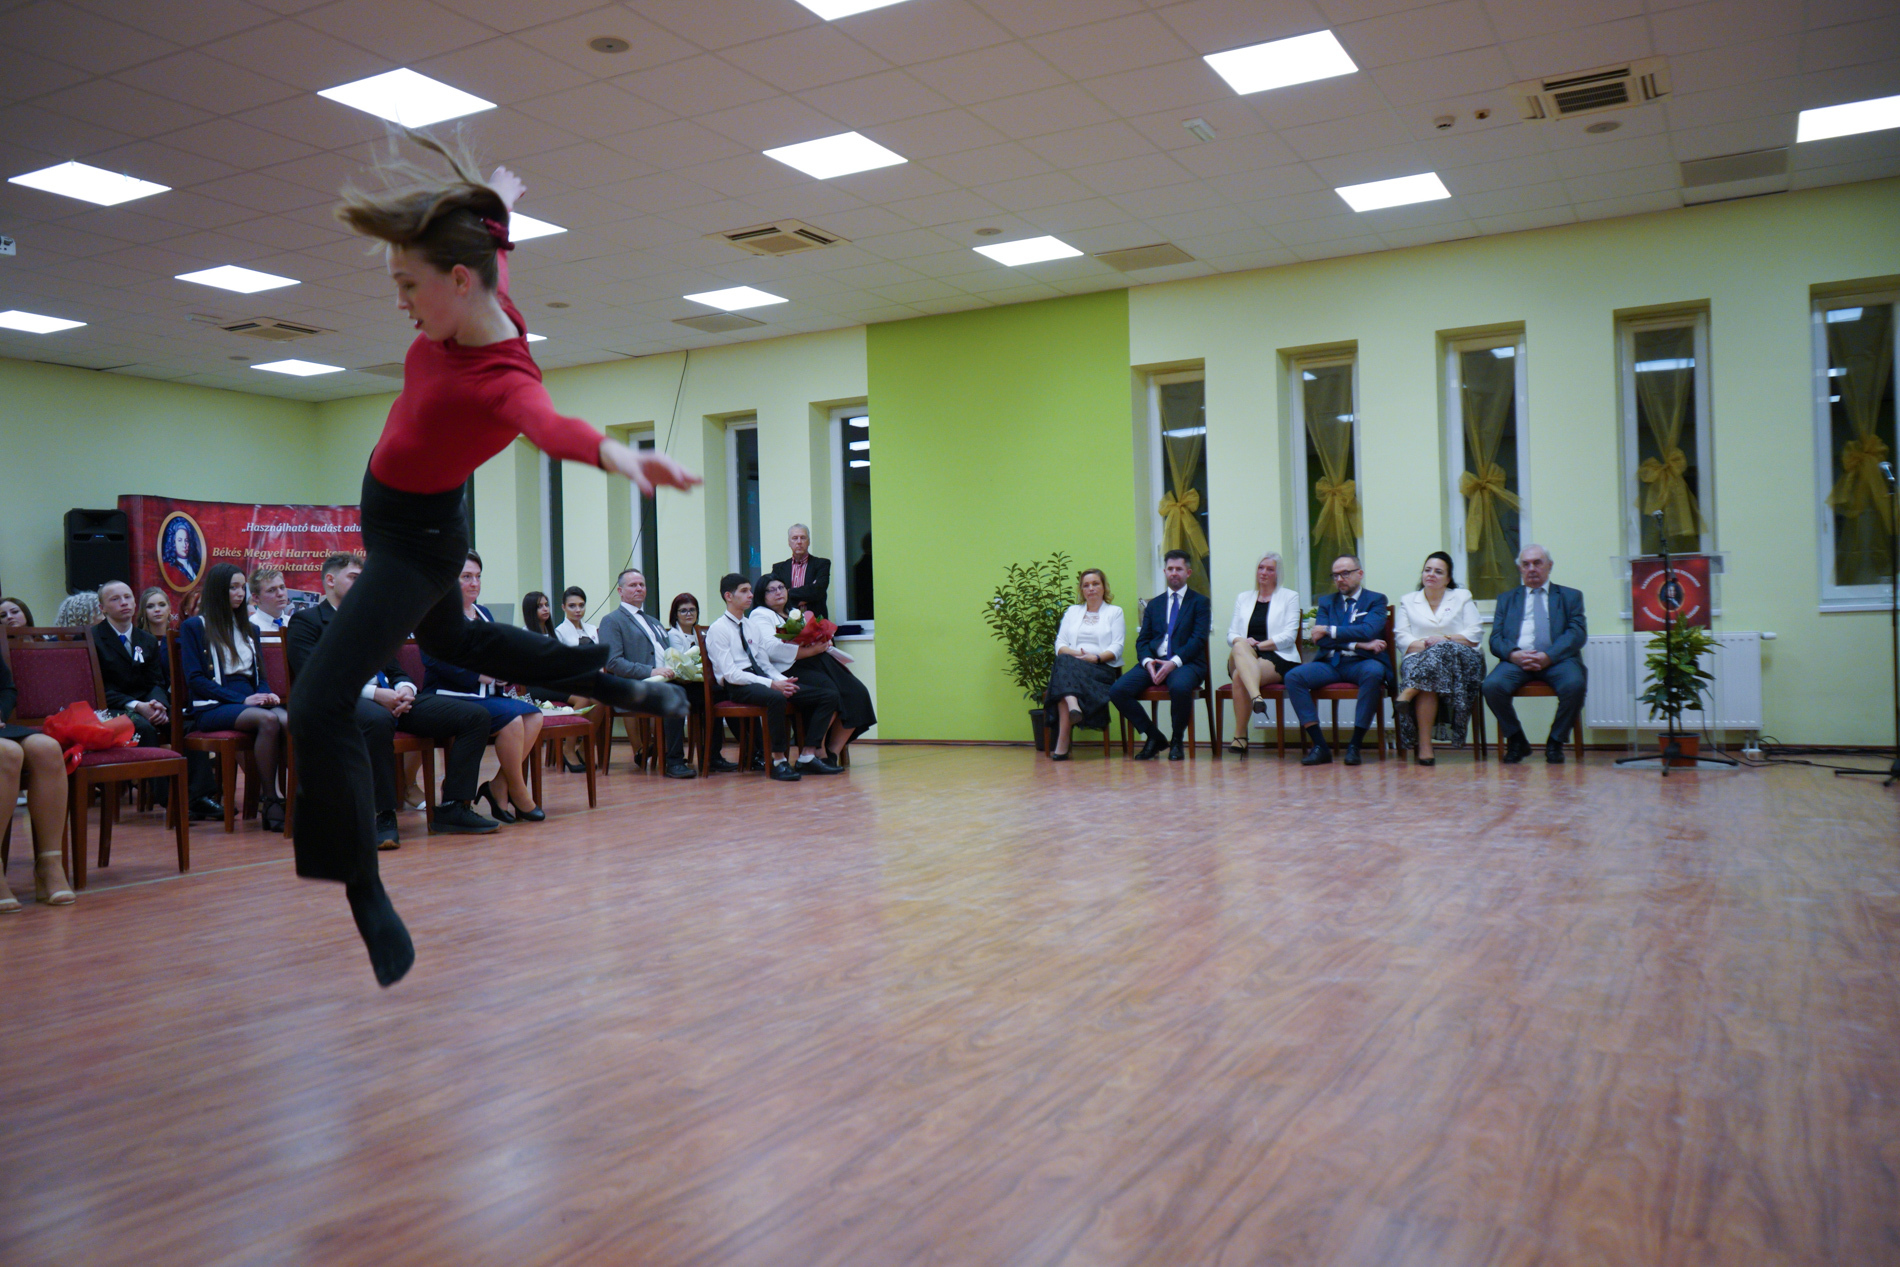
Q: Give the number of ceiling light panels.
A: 14